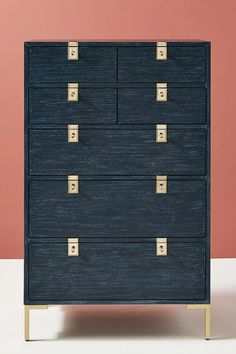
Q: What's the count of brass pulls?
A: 10